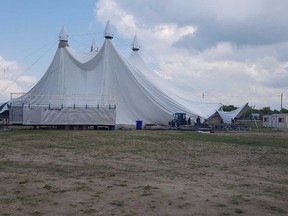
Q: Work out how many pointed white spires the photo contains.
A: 4